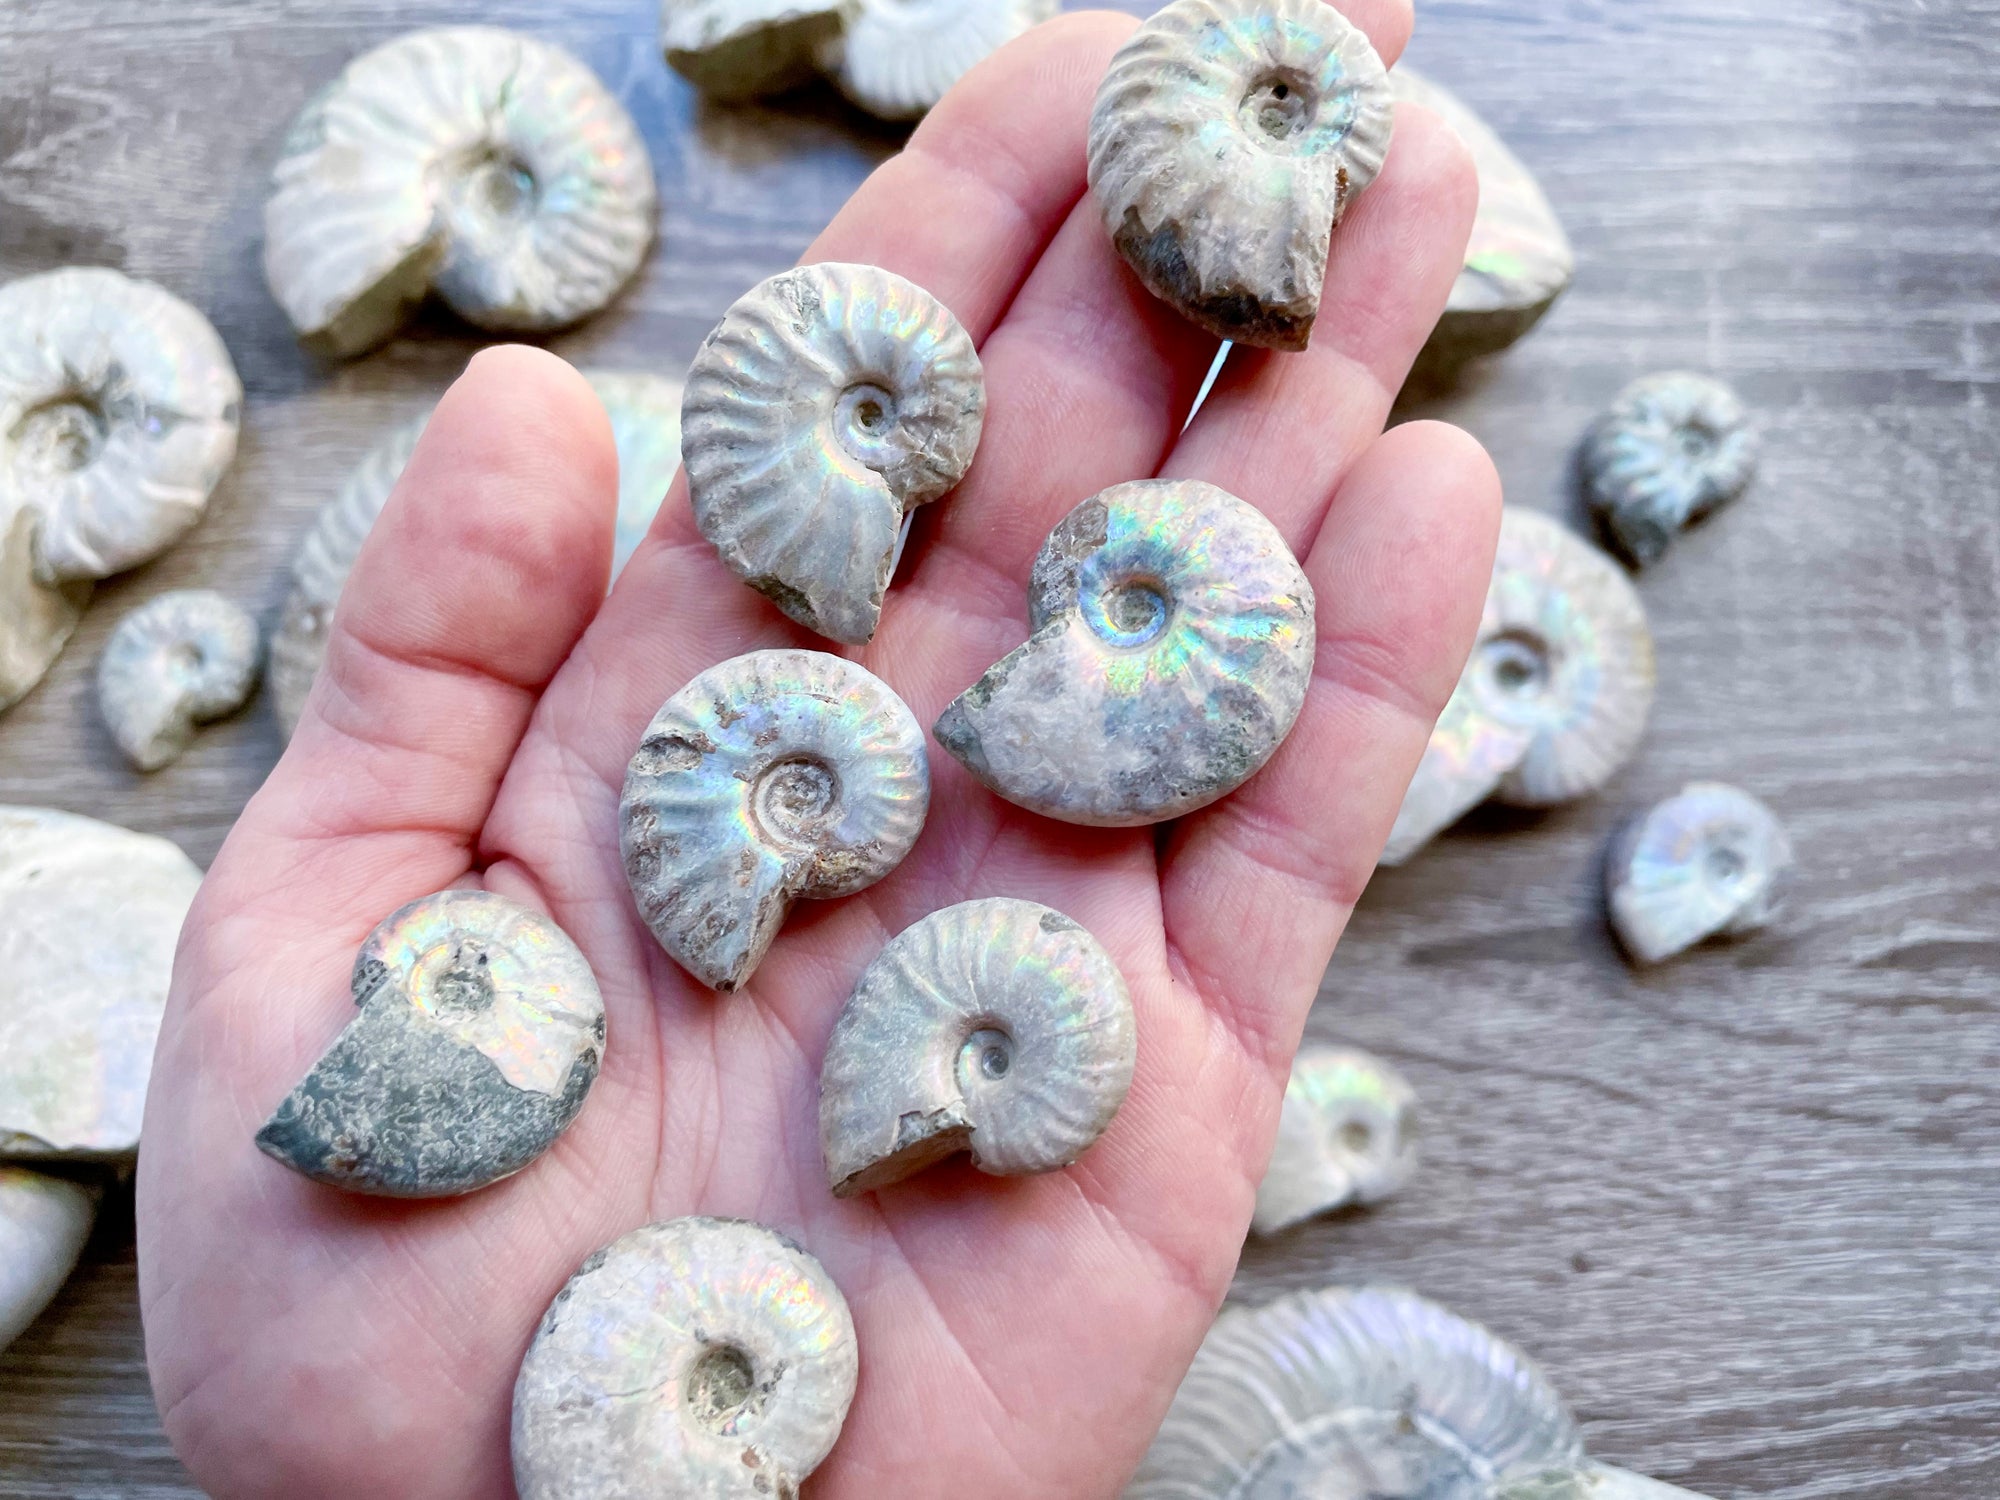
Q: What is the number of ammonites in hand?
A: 7